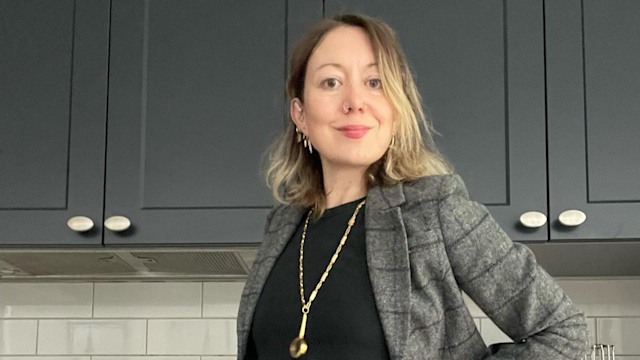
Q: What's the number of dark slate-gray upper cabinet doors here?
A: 4